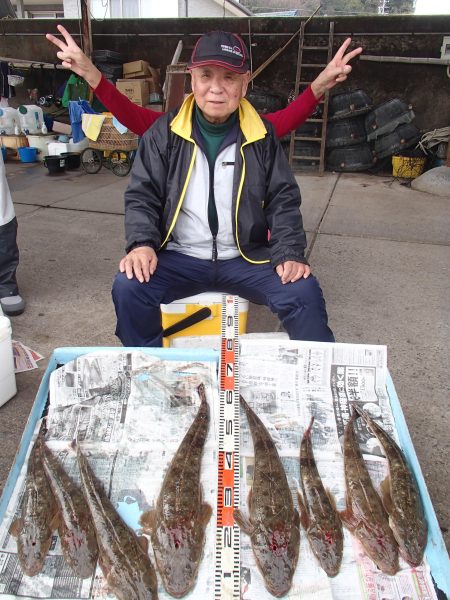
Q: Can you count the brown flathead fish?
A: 8